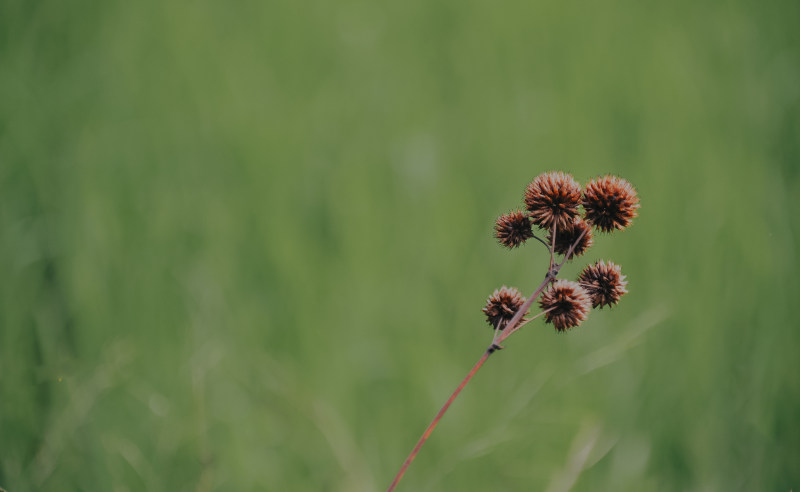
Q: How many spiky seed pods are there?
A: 7